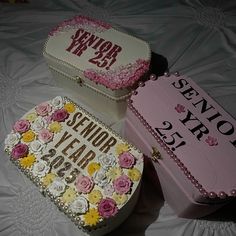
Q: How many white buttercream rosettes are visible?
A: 9